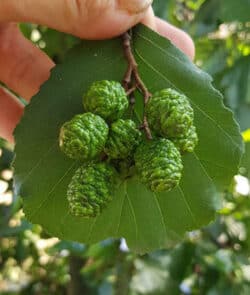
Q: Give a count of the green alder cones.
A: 7